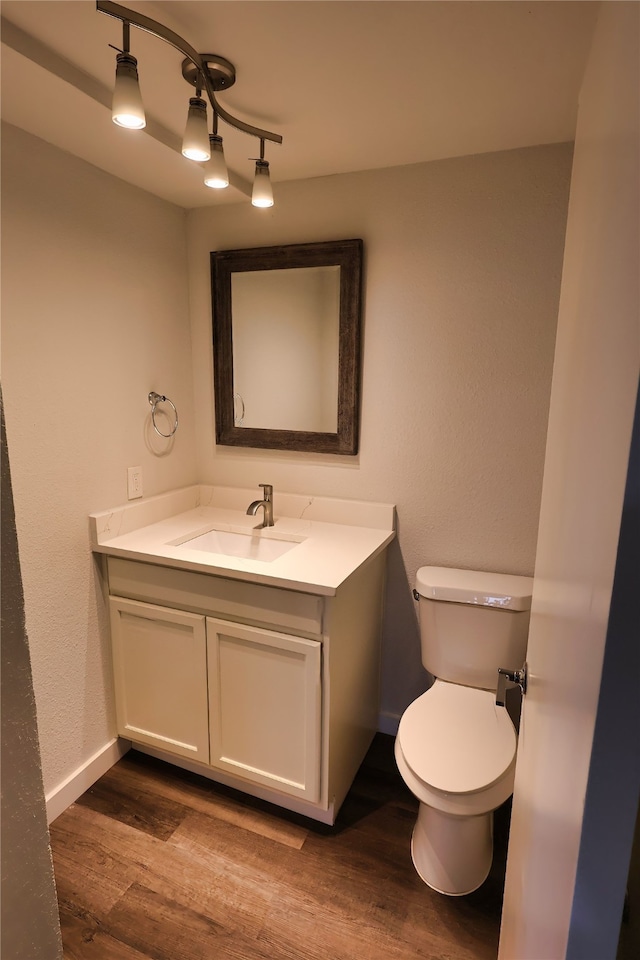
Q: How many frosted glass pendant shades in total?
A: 4